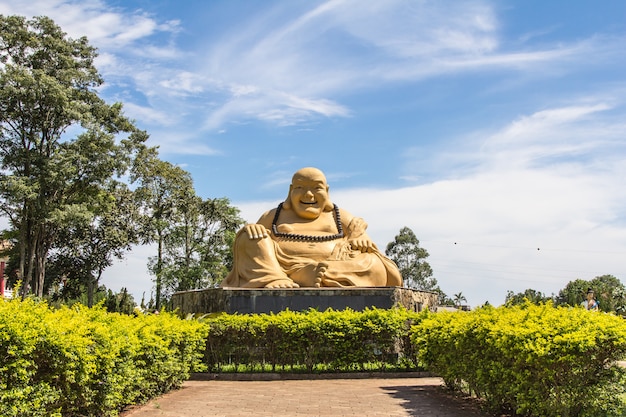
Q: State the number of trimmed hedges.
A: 3